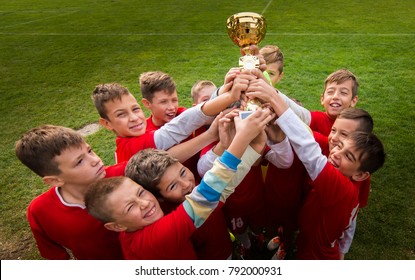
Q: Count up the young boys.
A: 10